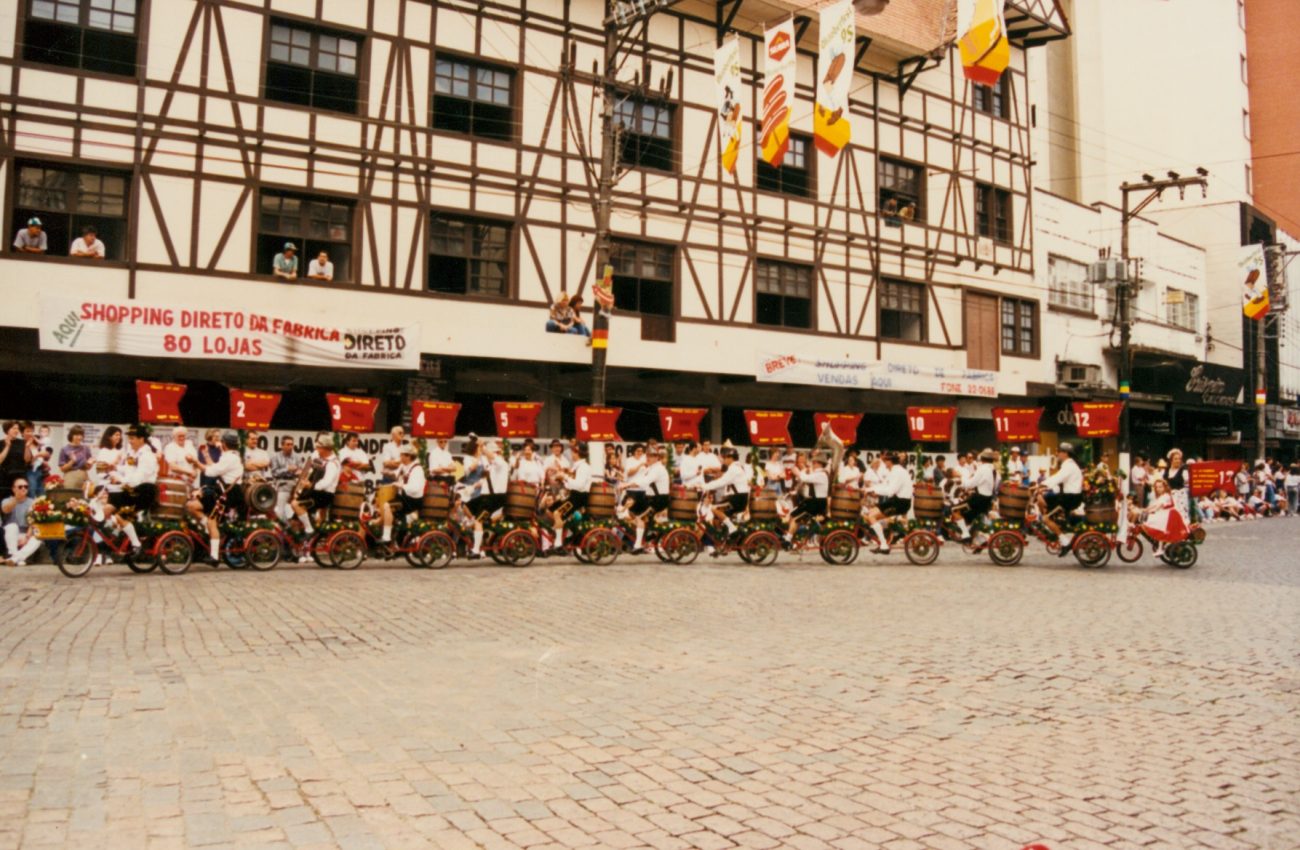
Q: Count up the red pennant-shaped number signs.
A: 13